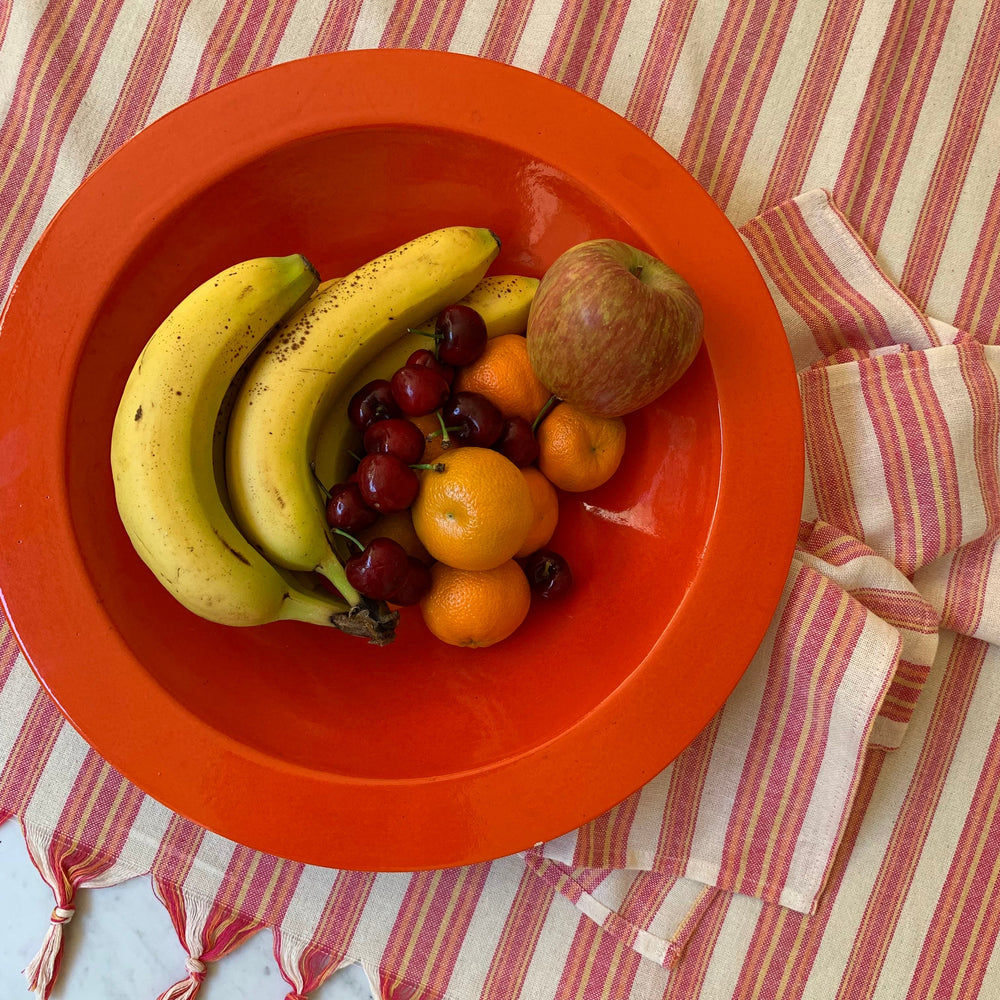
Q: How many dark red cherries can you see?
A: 12